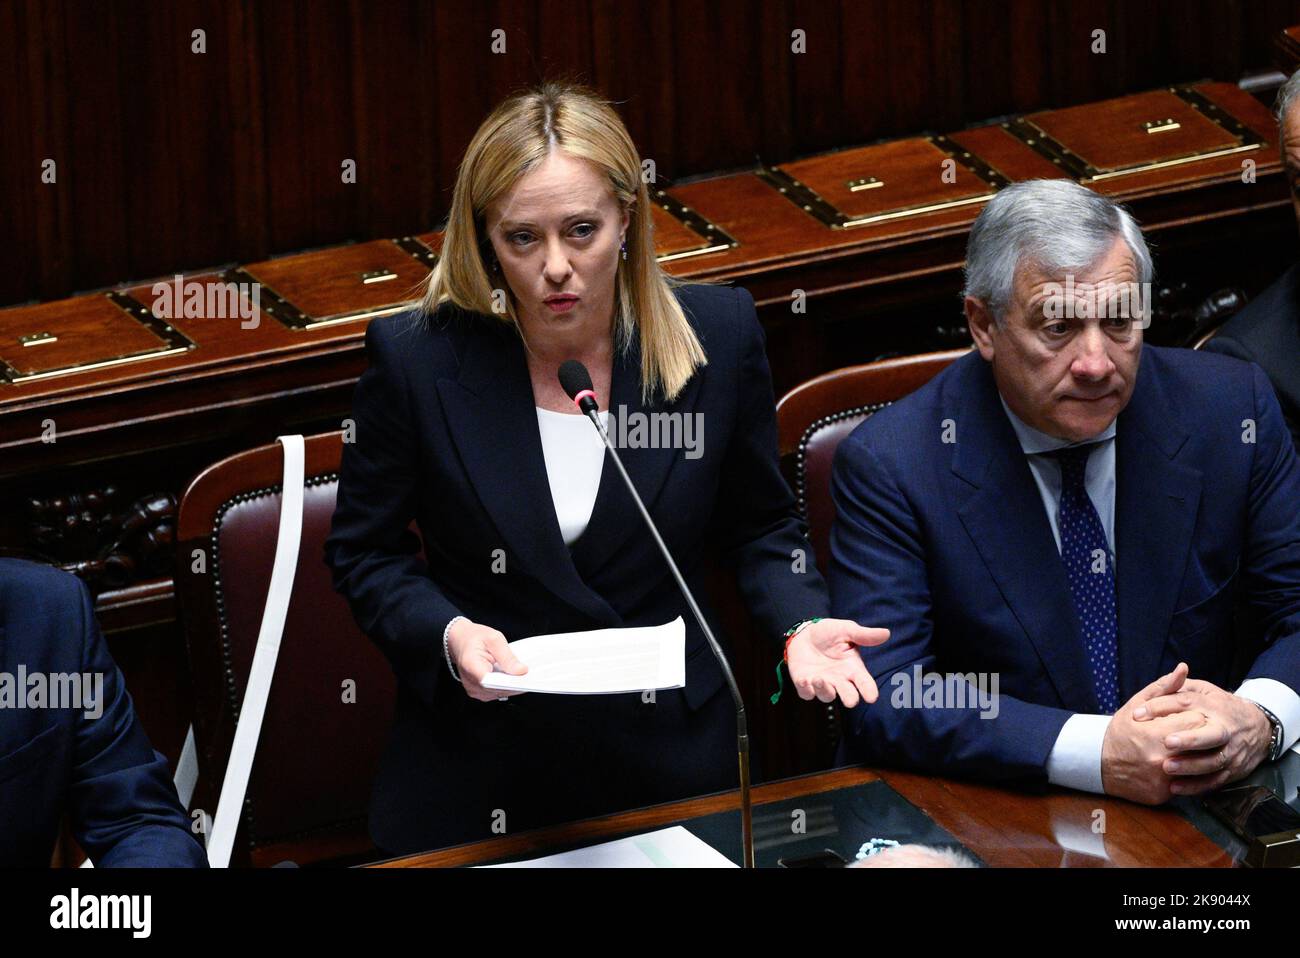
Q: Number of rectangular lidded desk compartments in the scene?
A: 5